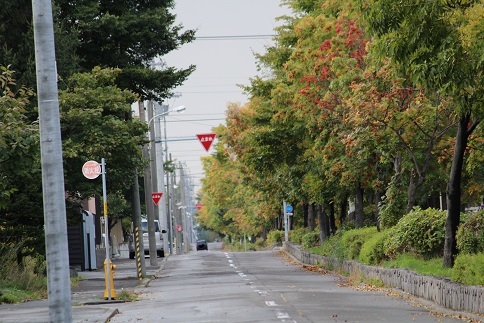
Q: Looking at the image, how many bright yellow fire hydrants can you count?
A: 1